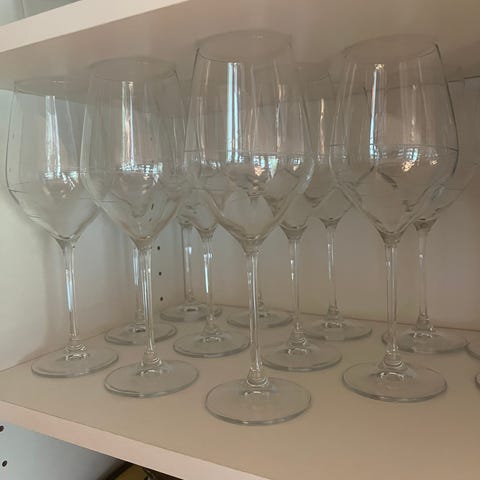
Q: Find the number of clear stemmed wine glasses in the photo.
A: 11